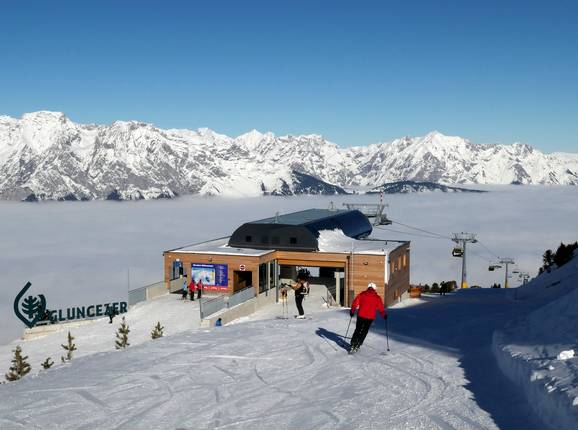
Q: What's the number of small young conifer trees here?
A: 5